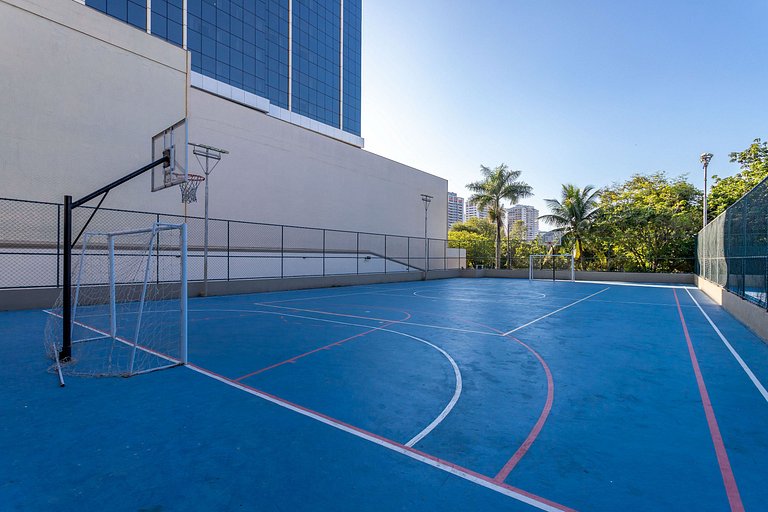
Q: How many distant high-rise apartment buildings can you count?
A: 3